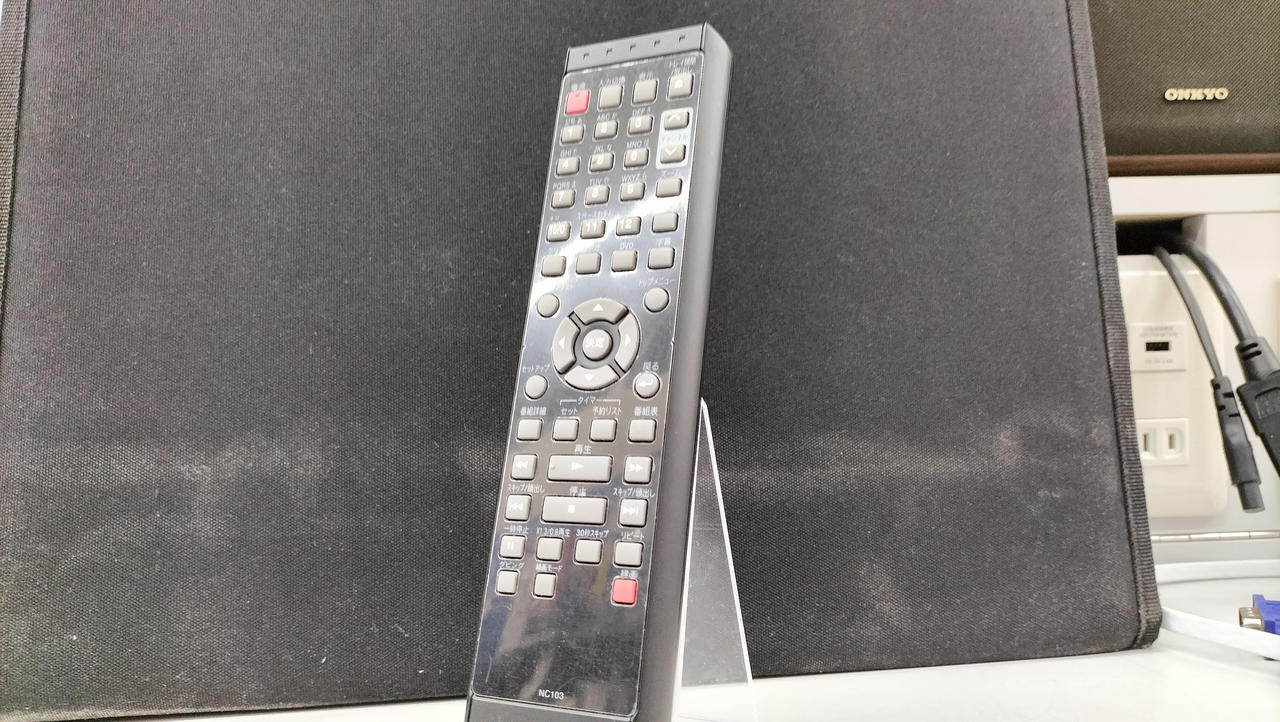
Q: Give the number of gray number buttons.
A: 12